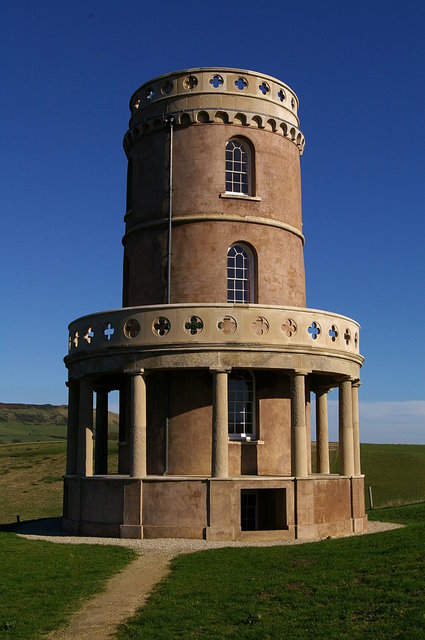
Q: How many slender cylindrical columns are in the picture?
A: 9